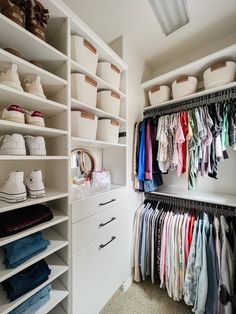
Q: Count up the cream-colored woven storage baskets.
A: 9